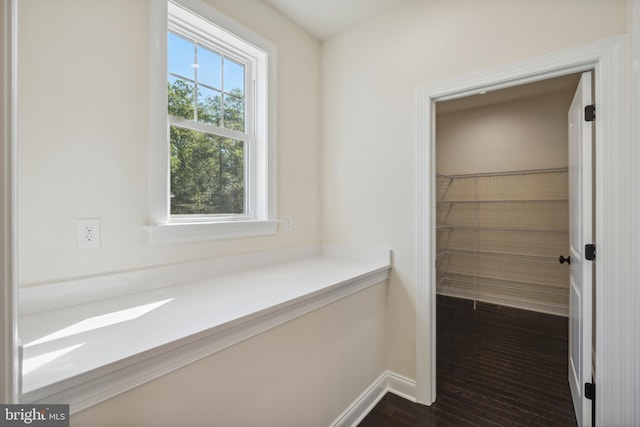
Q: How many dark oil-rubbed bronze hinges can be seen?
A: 3